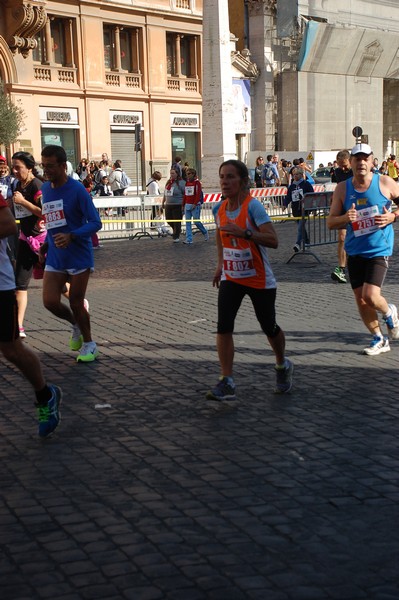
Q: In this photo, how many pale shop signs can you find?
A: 3